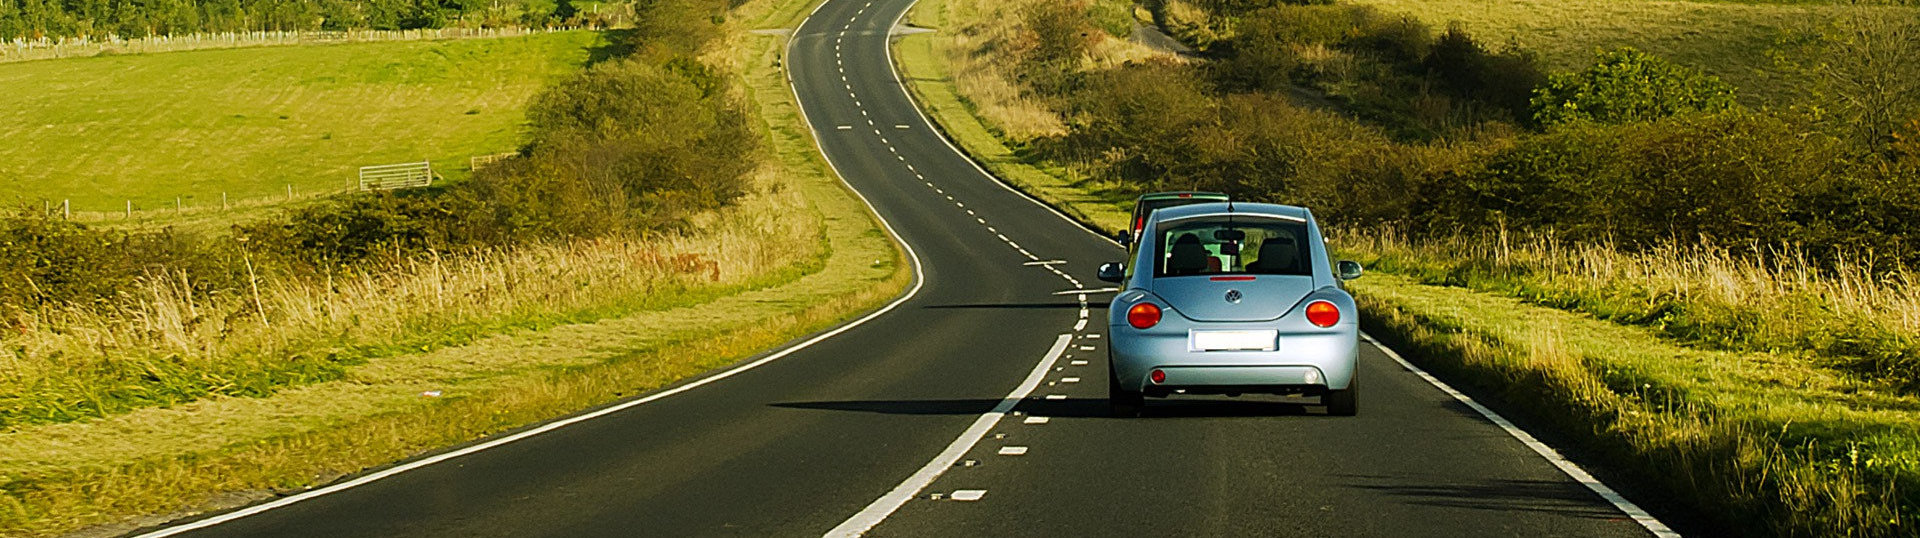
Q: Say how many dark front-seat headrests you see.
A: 2